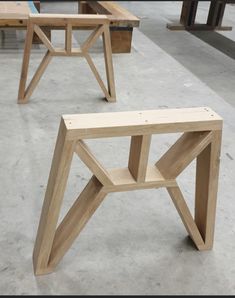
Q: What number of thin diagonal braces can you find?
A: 8